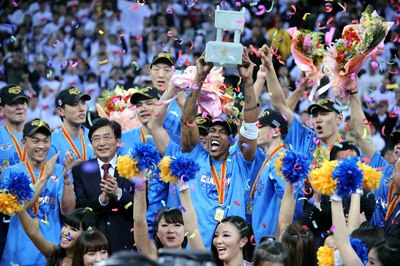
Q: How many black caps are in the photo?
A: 10